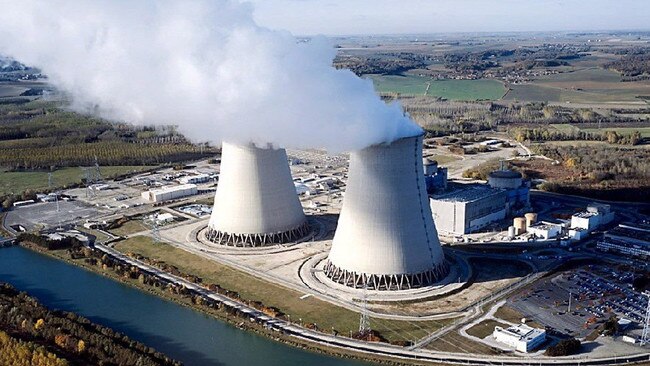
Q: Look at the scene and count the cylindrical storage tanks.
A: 3